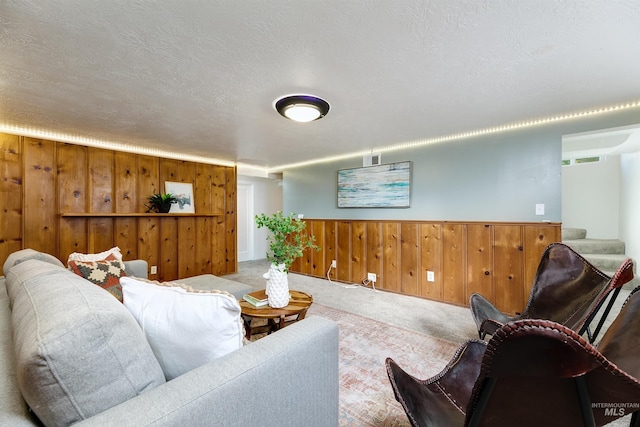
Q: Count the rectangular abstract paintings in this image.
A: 1